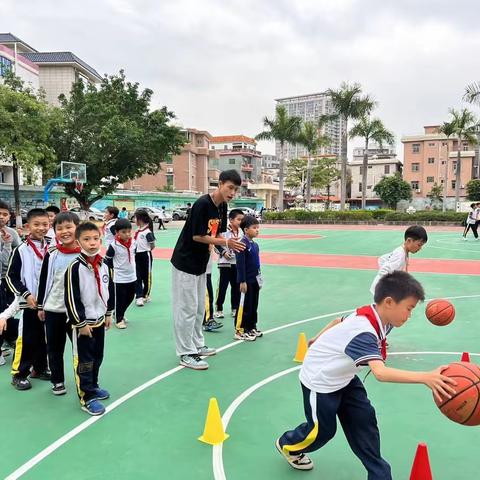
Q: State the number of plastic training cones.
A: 4